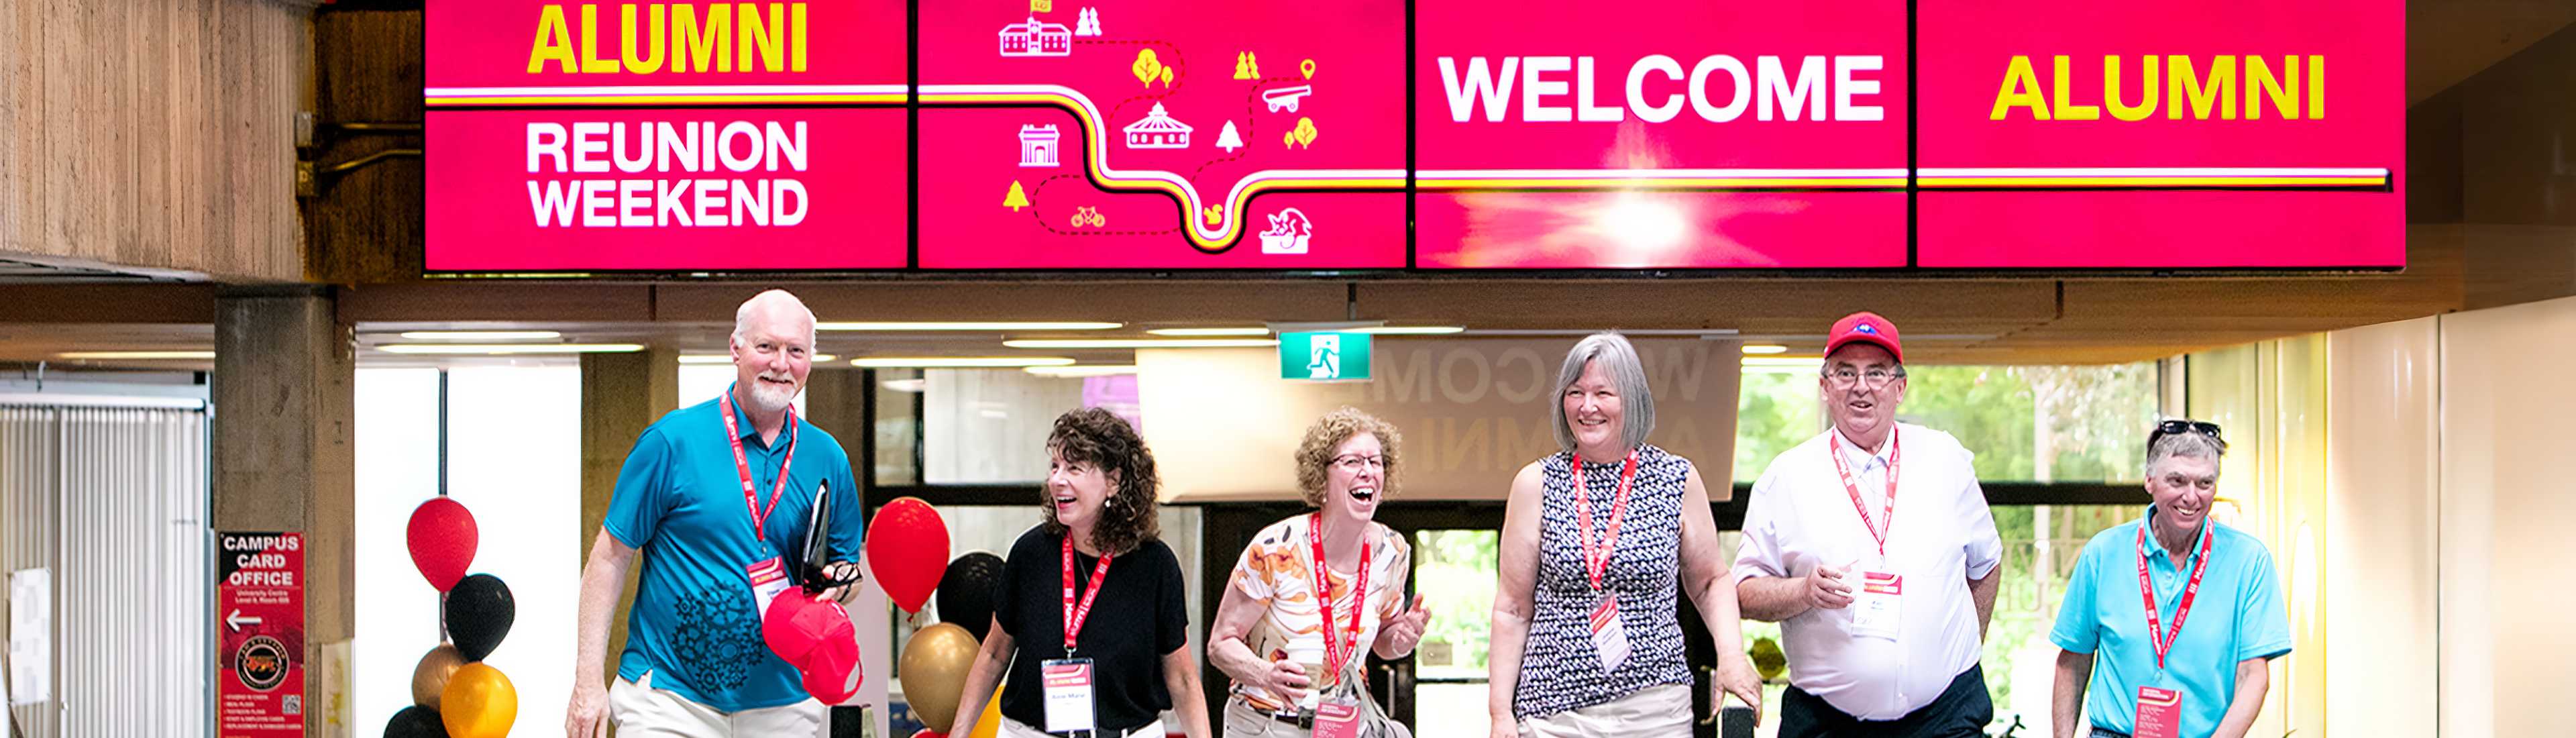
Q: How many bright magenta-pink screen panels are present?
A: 4